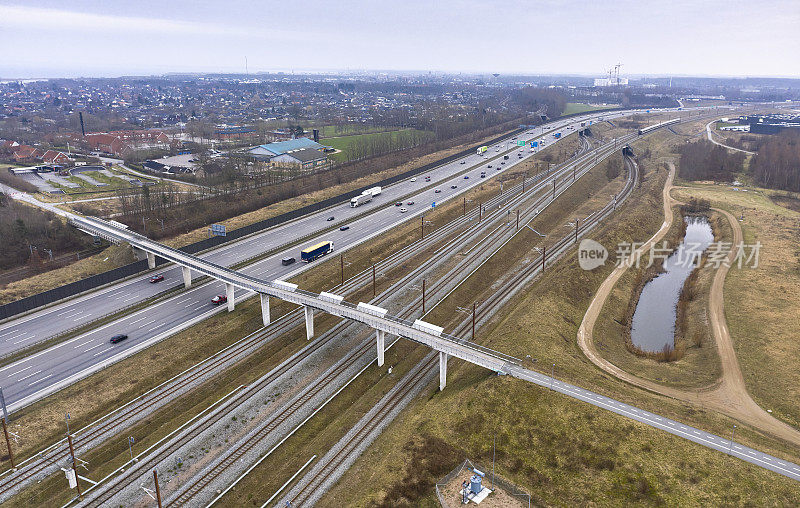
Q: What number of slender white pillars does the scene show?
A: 7